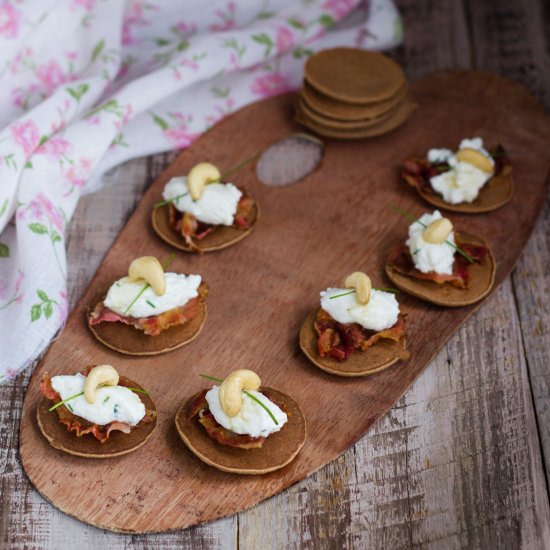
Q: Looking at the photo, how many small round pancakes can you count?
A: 11